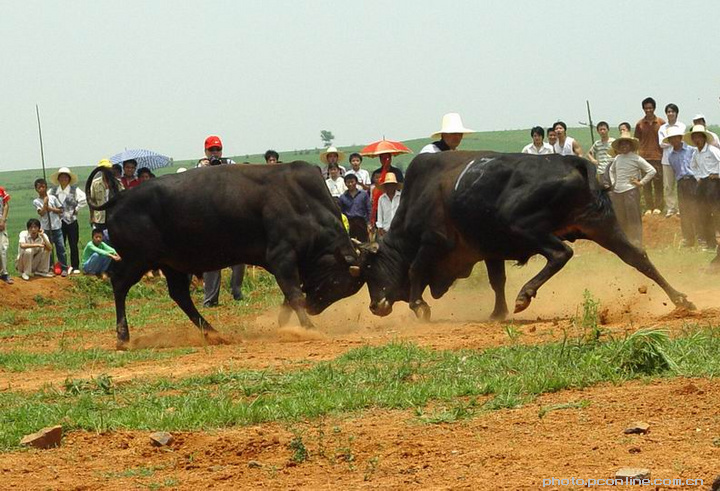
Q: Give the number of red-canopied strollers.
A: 0